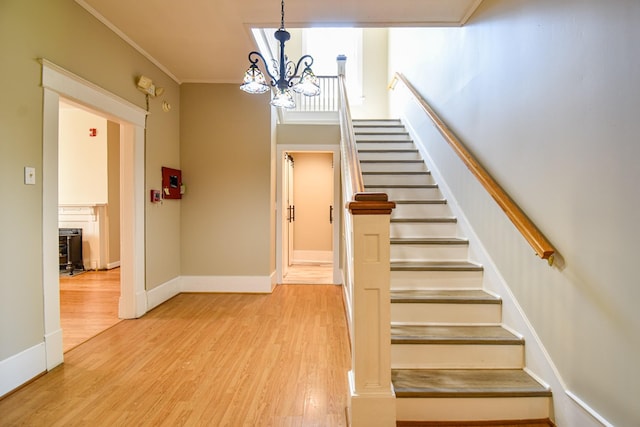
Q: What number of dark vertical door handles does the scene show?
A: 3